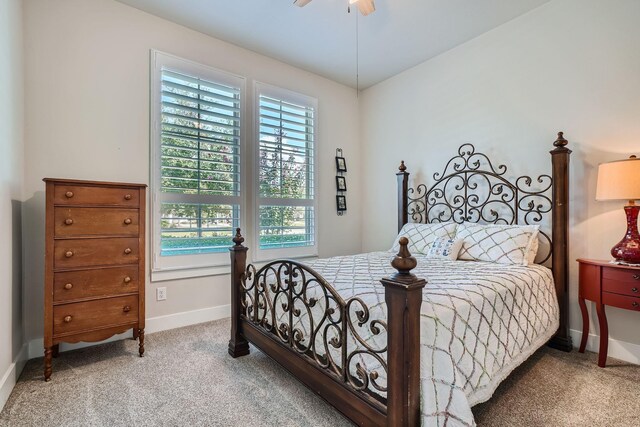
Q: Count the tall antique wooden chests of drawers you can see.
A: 1